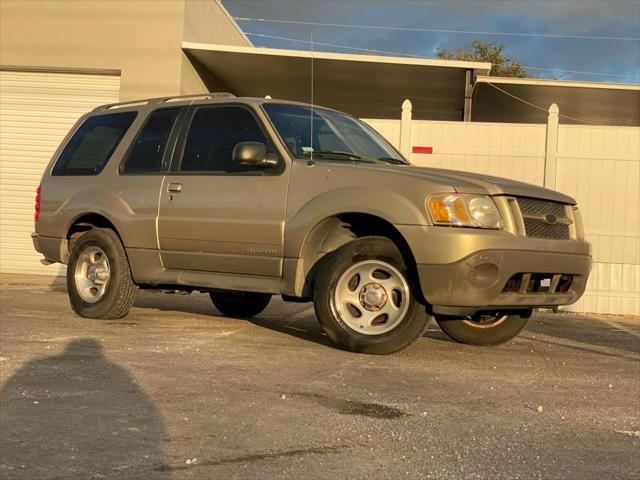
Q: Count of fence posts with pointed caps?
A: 2